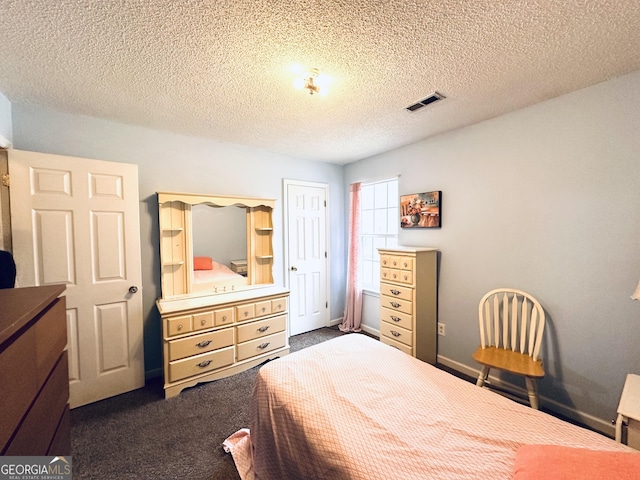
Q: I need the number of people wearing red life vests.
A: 0